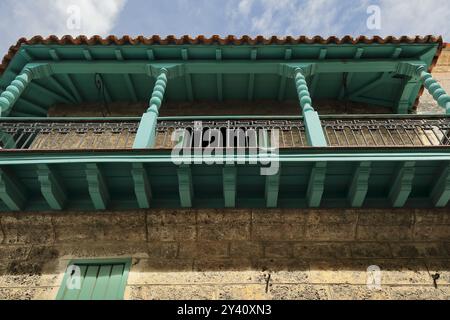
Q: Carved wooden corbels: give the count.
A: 11